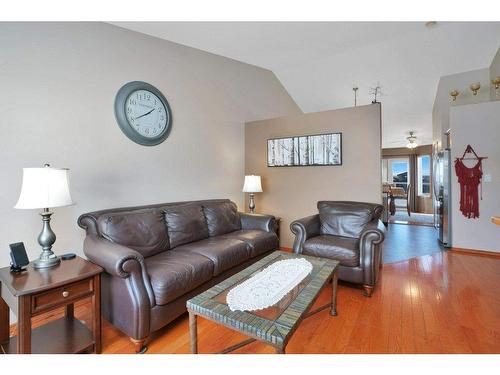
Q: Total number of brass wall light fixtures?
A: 3